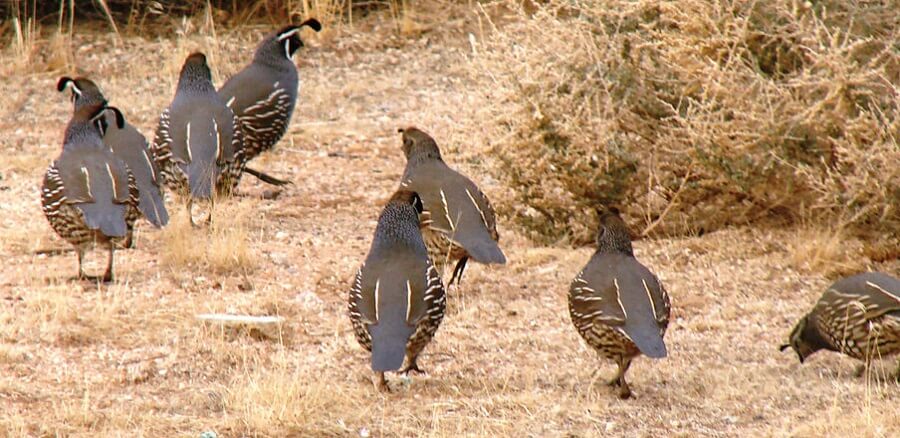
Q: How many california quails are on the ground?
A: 8